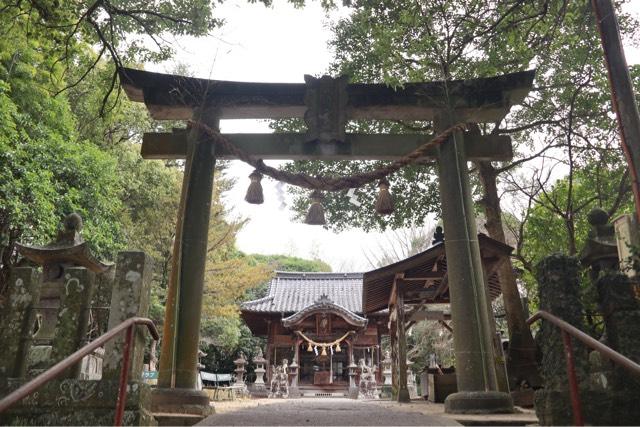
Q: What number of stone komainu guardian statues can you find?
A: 2